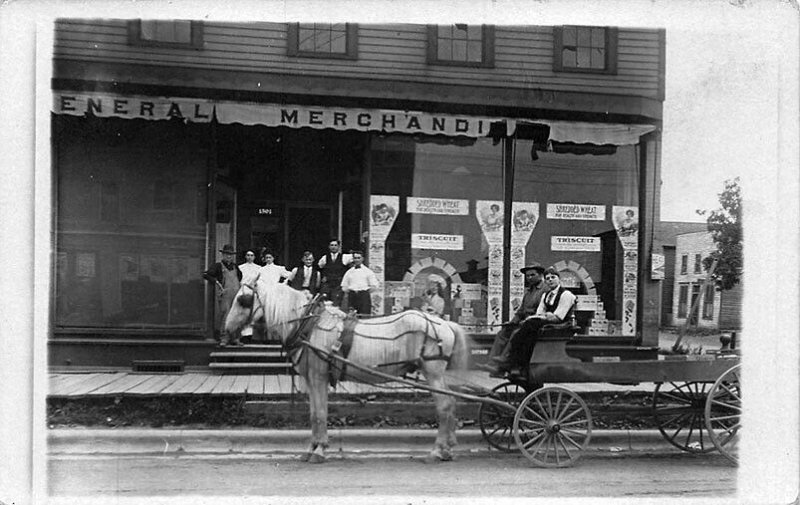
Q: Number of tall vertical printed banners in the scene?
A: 4